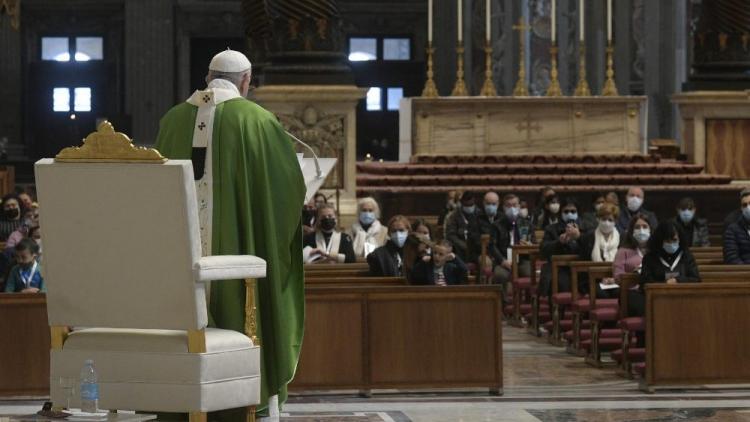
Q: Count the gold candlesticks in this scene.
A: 6